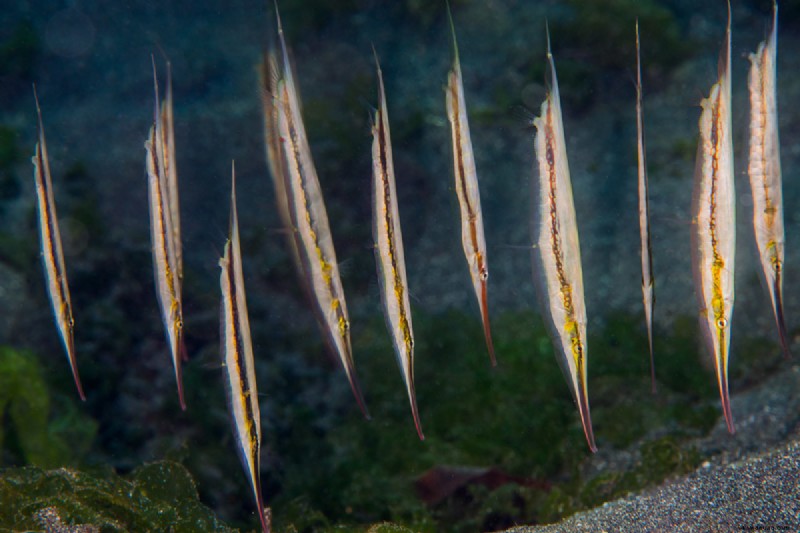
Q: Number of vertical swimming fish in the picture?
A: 12